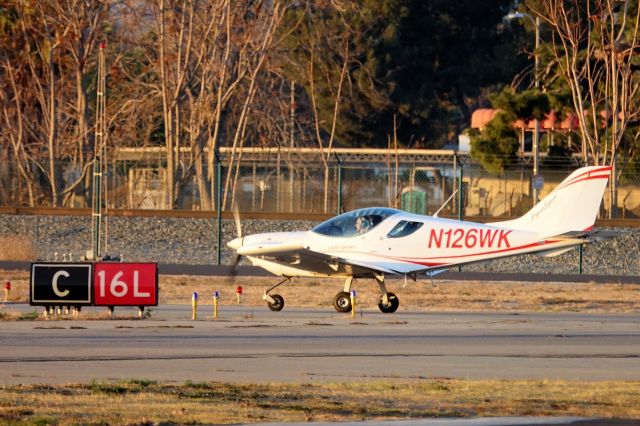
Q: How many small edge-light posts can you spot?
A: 5